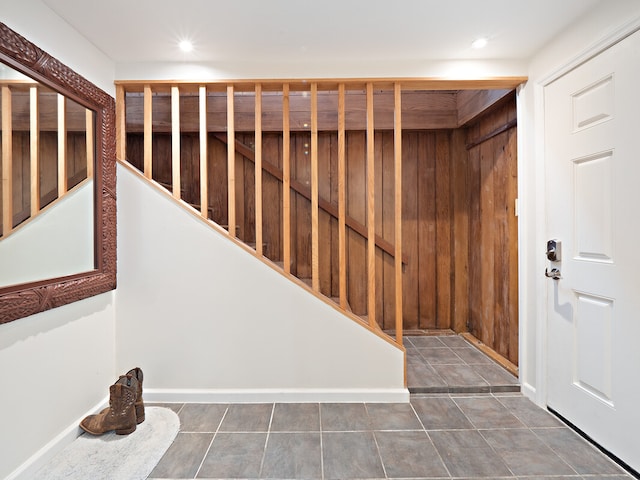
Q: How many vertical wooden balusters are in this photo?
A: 11